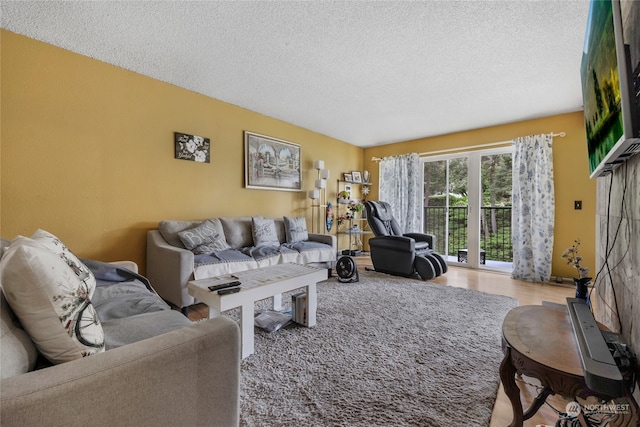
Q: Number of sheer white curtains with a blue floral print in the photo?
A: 2